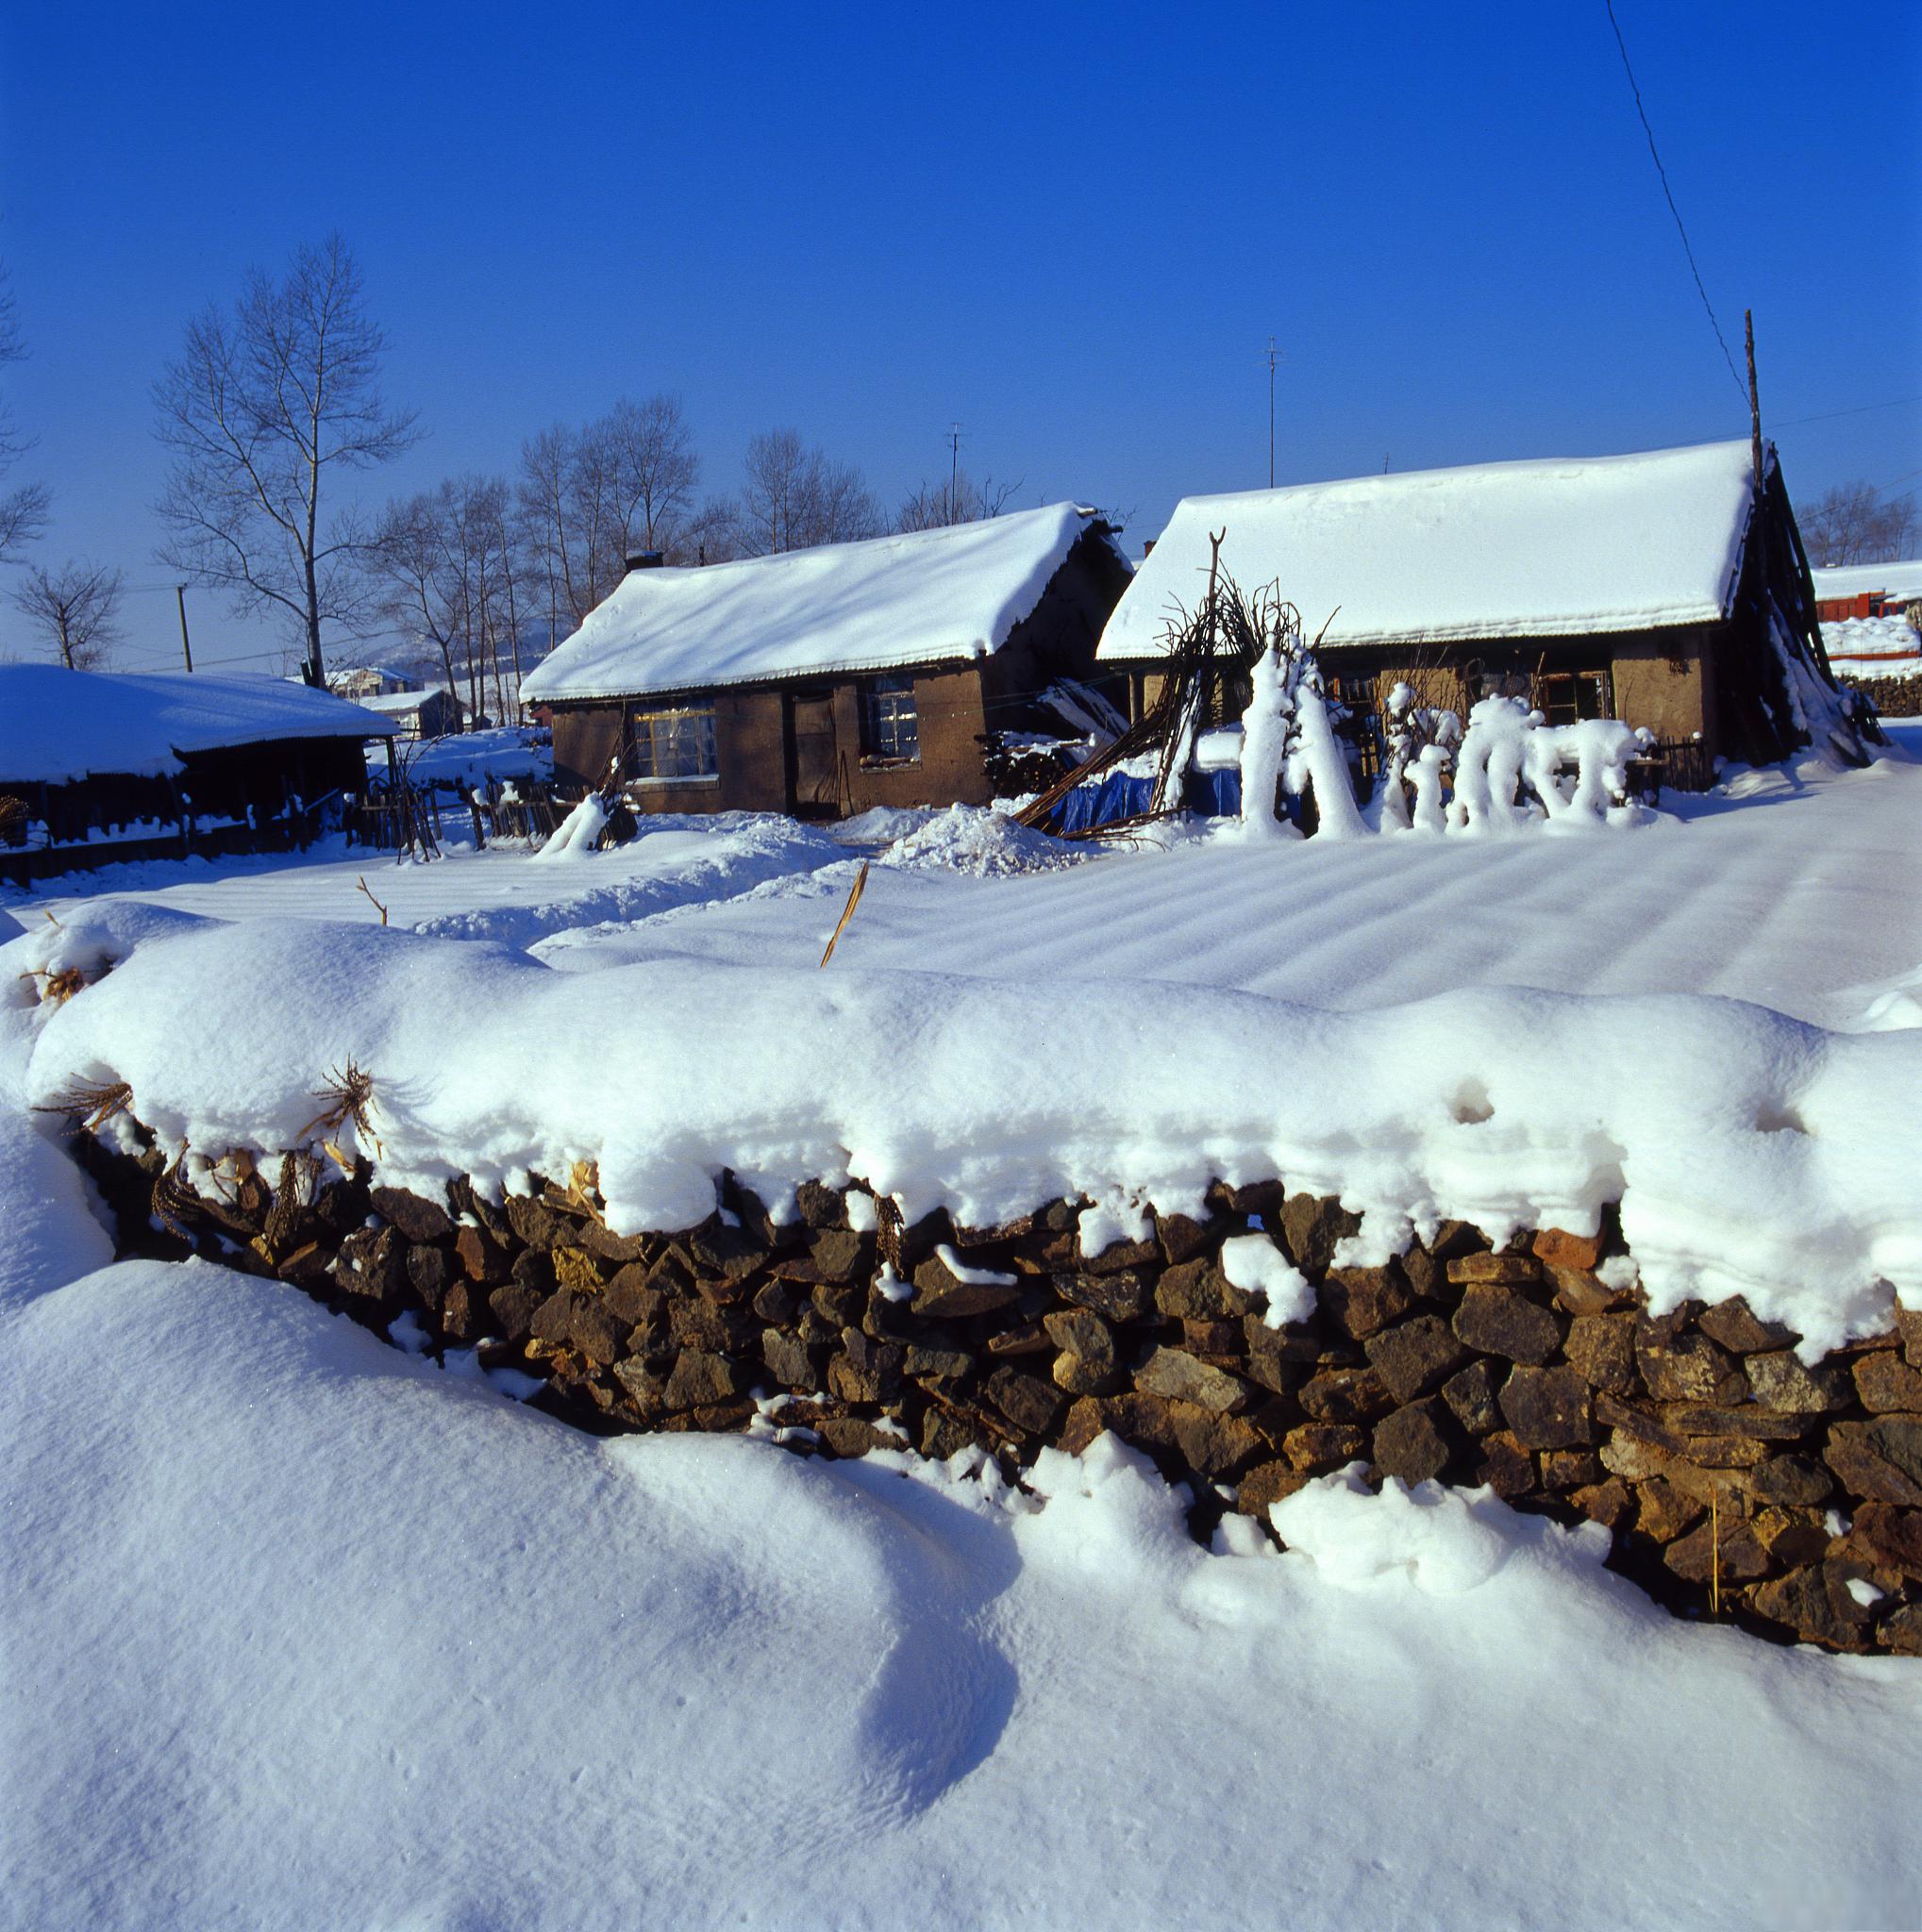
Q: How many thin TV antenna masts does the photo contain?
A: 2